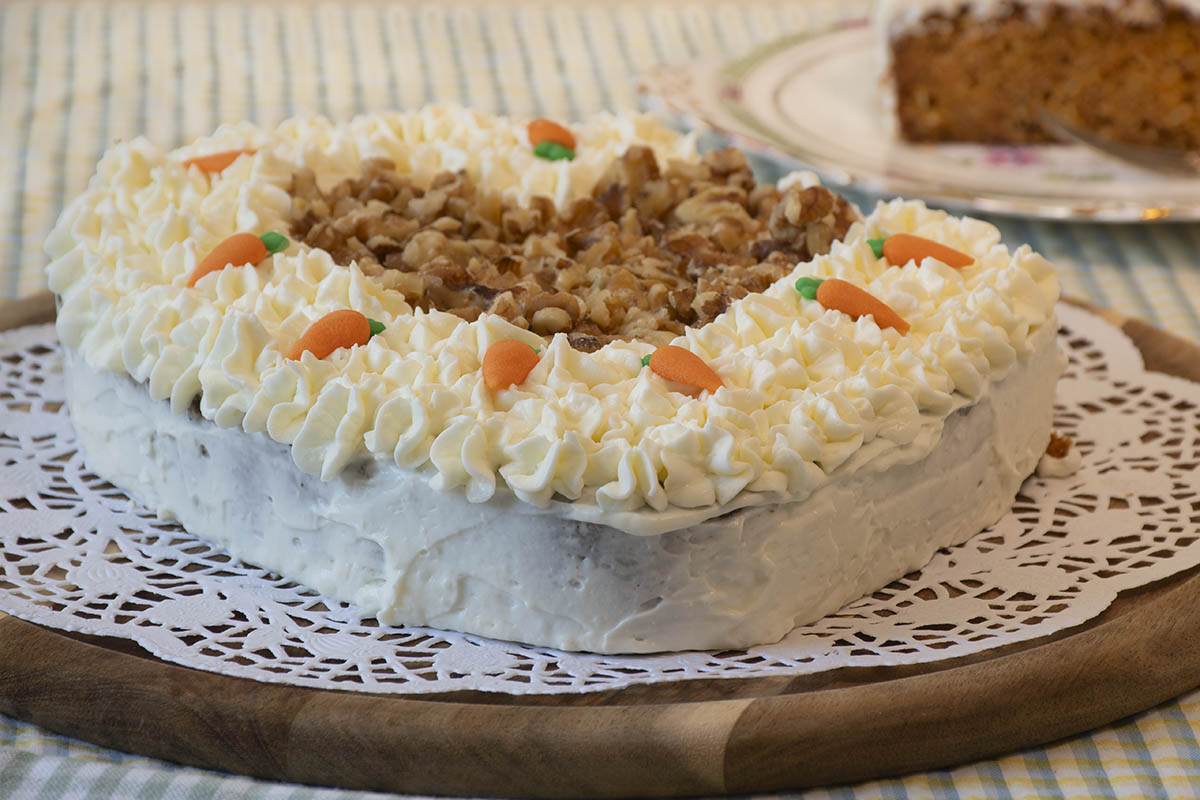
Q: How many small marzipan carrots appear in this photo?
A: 8